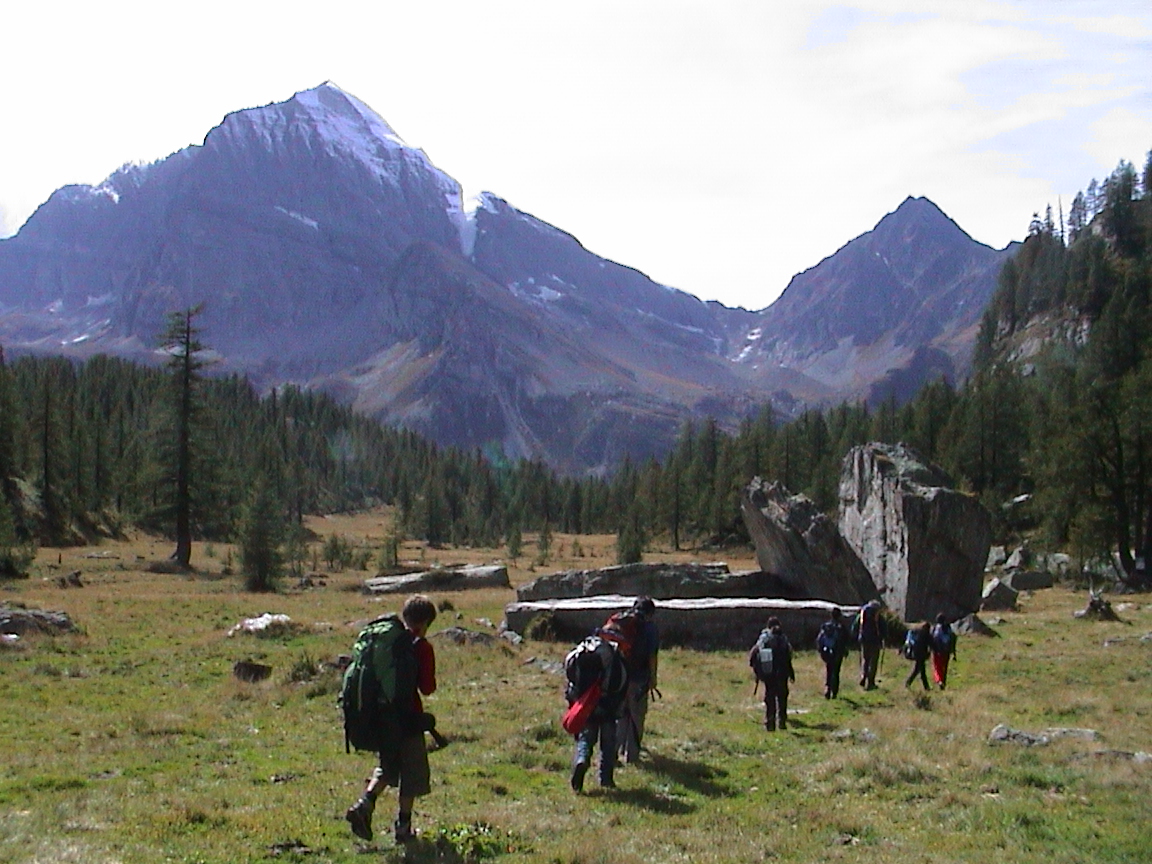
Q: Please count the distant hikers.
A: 5